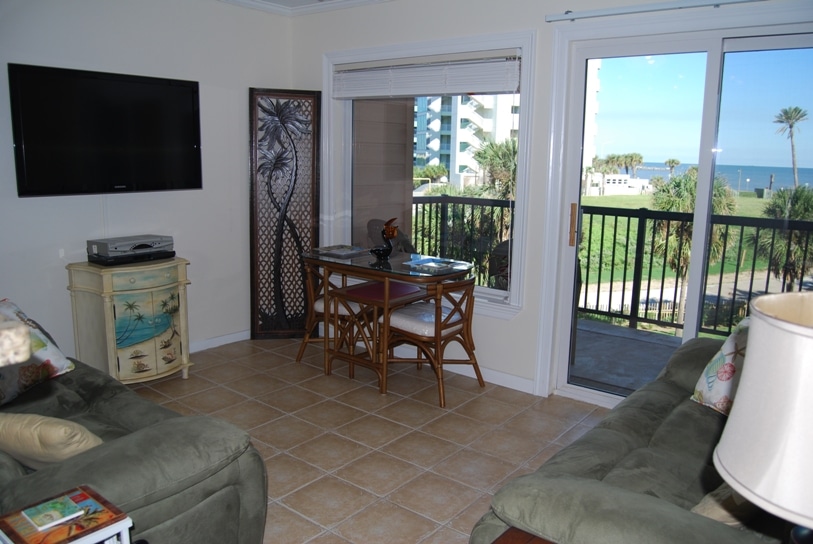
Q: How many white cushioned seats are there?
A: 2